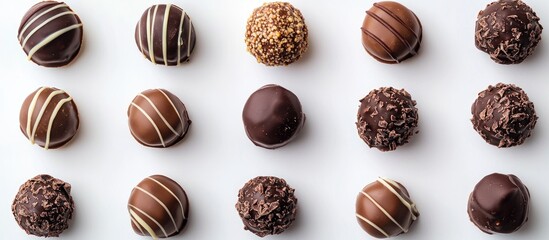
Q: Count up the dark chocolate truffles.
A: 9